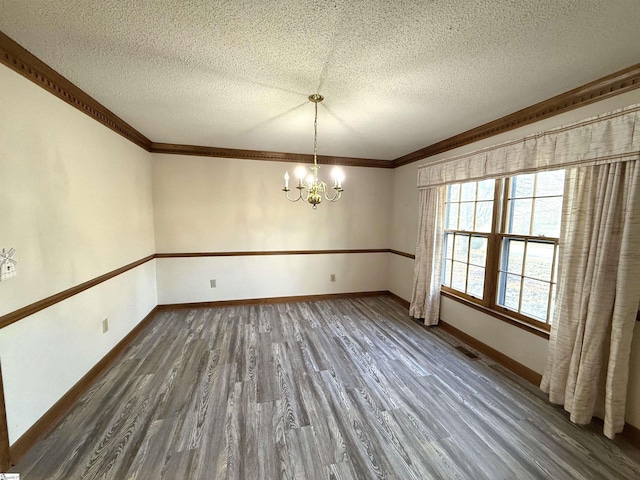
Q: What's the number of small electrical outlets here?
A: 3